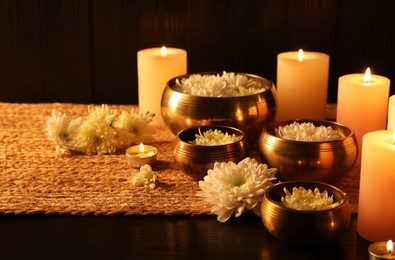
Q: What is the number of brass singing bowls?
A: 4